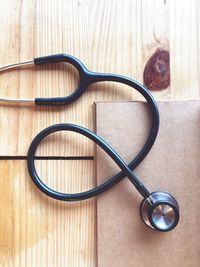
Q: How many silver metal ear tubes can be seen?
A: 2